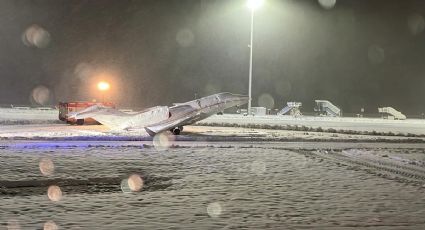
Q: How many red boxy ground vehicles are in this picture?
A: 1